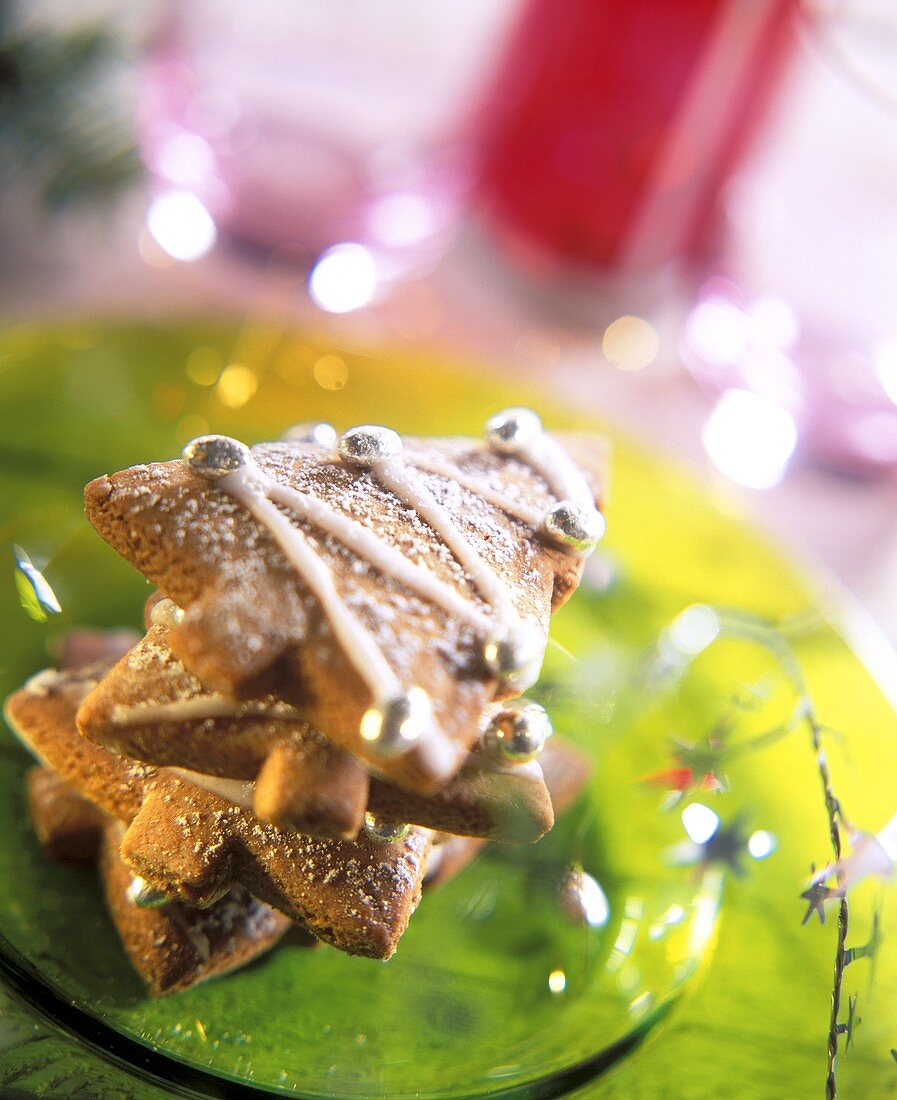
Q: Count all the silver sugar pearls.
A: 11